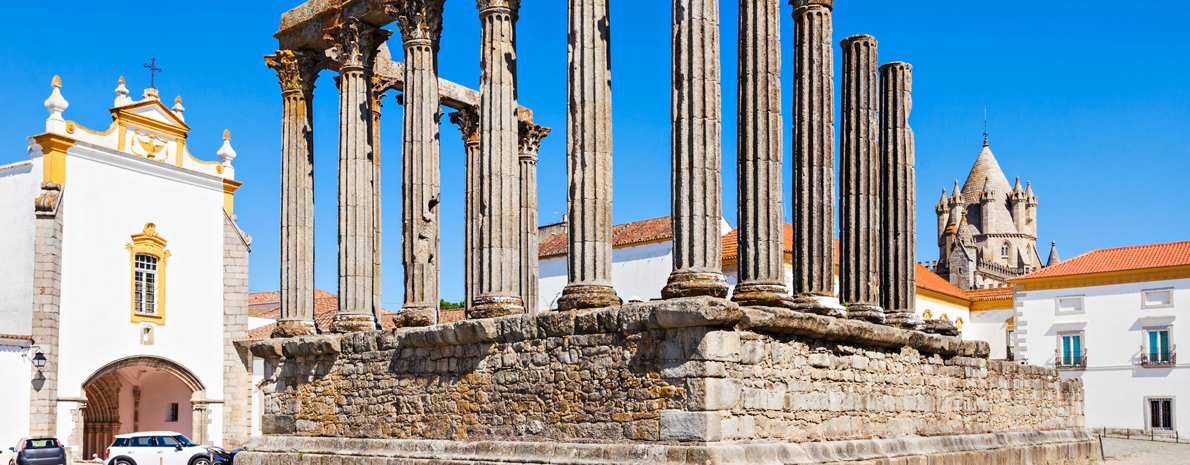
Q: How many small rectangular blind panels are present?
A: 2